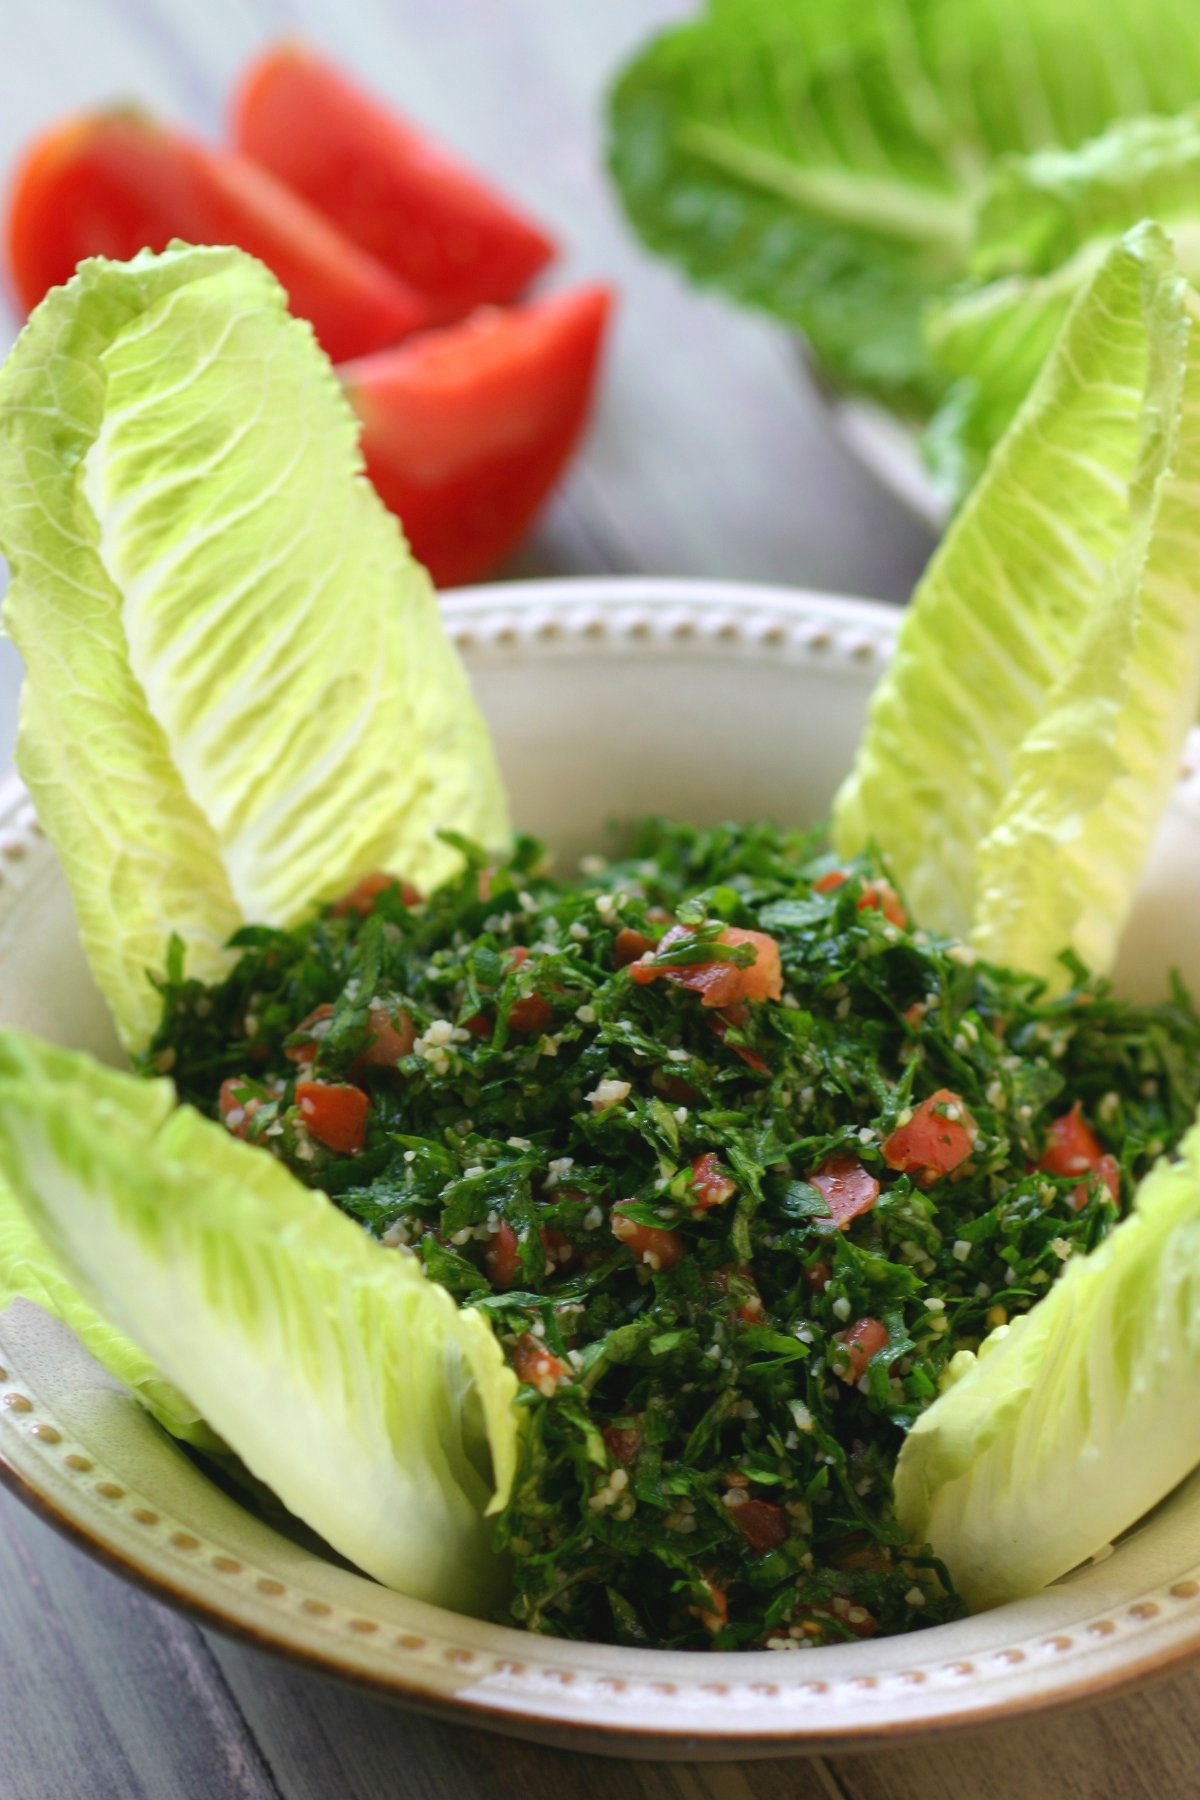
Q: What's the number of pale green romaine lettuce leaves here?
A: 4